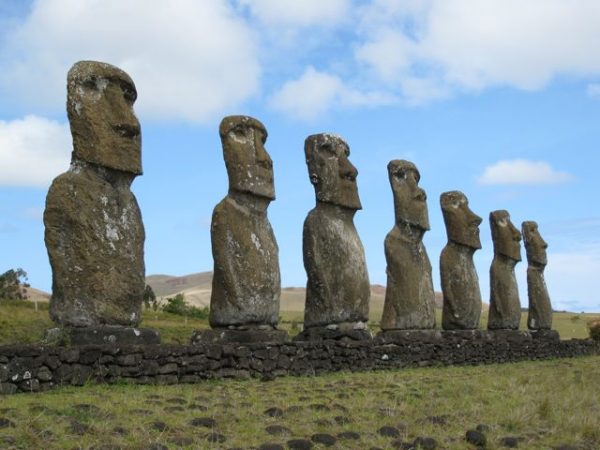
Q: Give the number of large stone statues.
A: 7